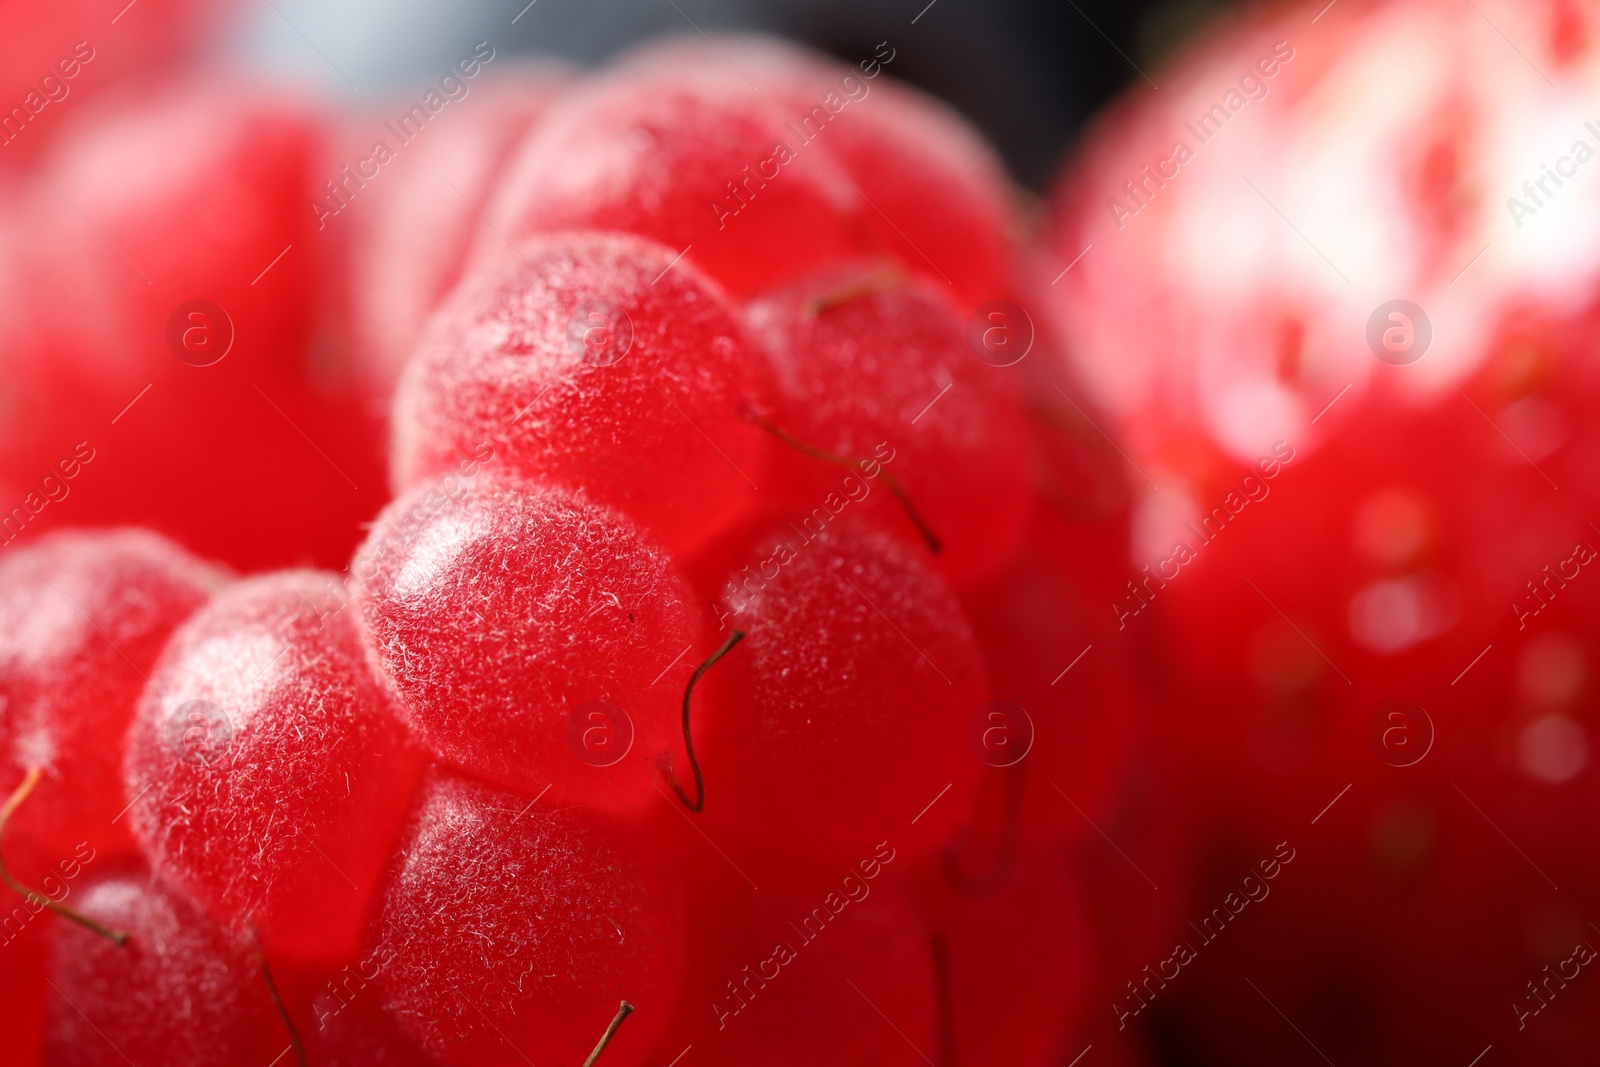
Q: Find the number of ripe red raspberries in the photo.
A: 1